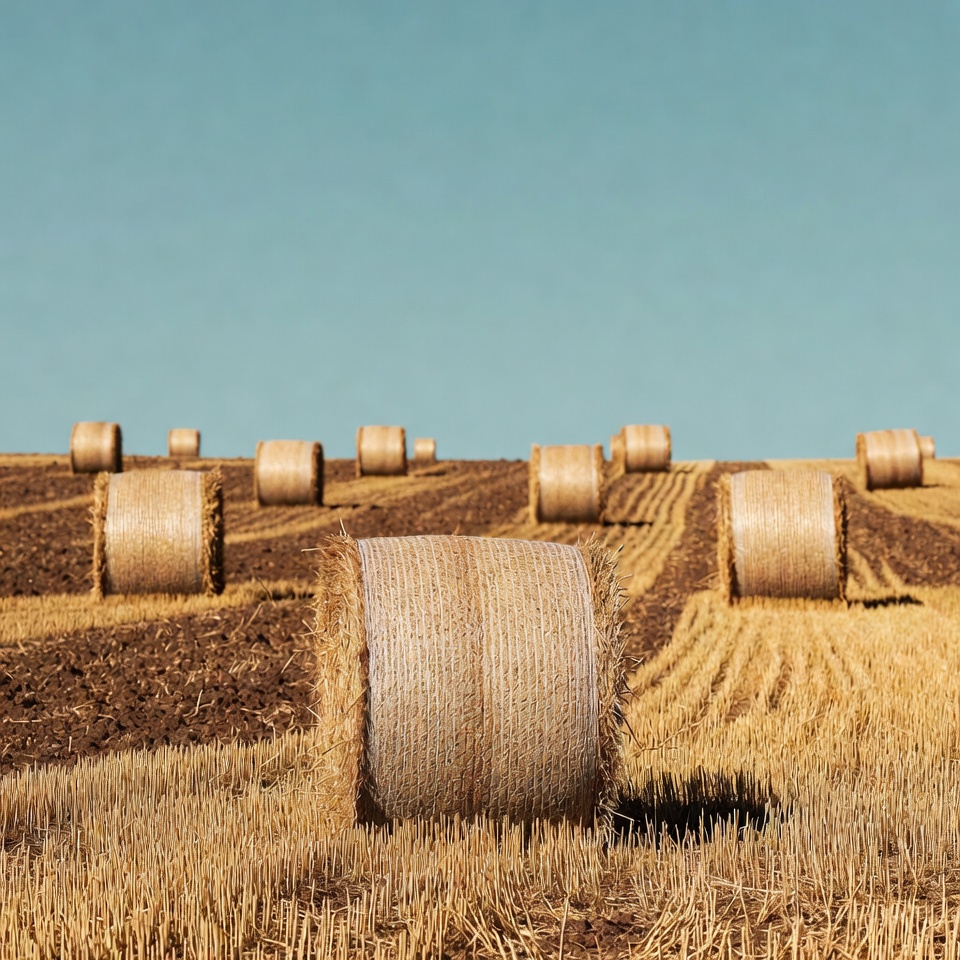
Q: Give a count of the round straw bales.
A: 13